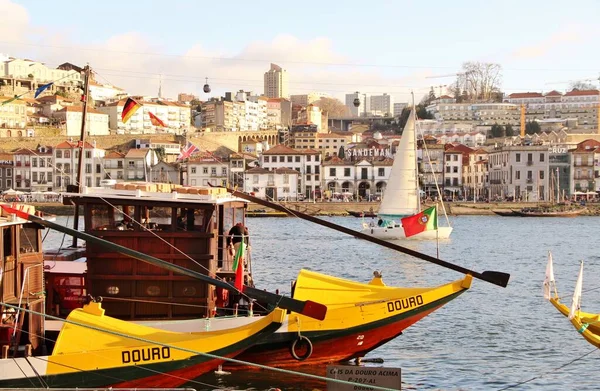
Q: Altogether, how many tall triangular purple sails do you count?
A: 0